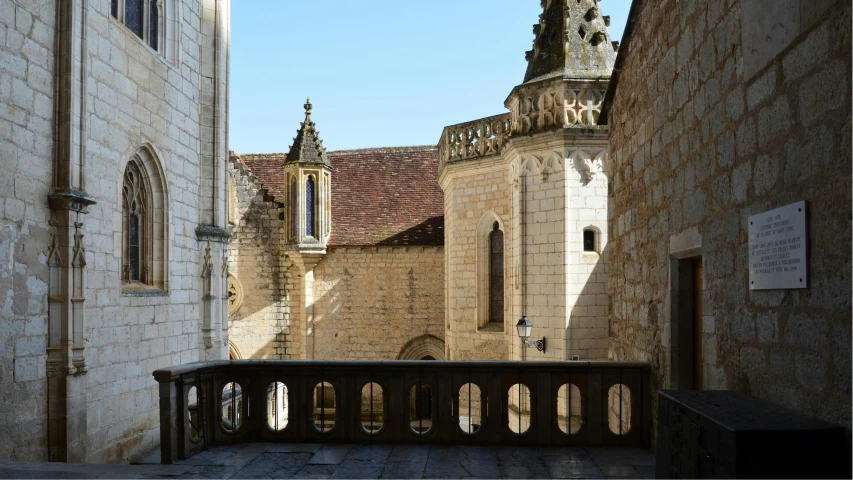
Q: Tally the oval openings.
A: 10